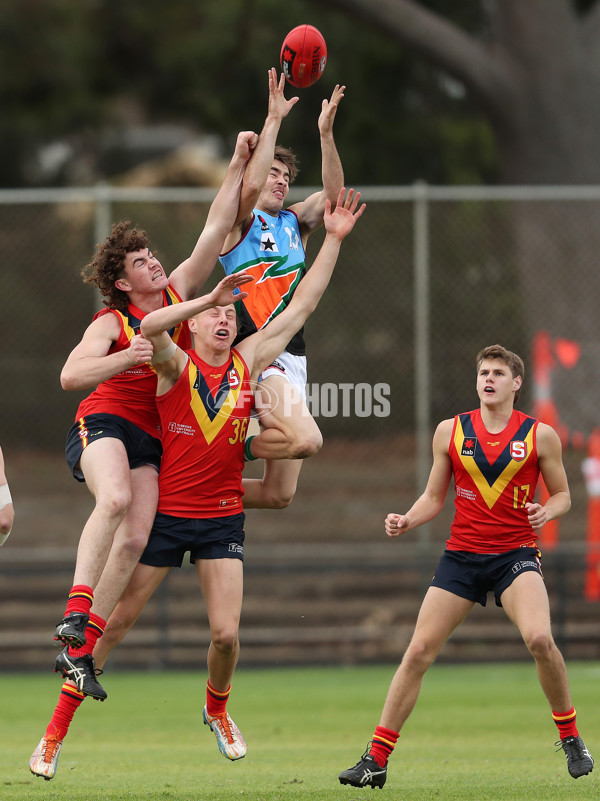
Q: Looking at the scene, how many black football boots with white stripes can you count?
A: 4